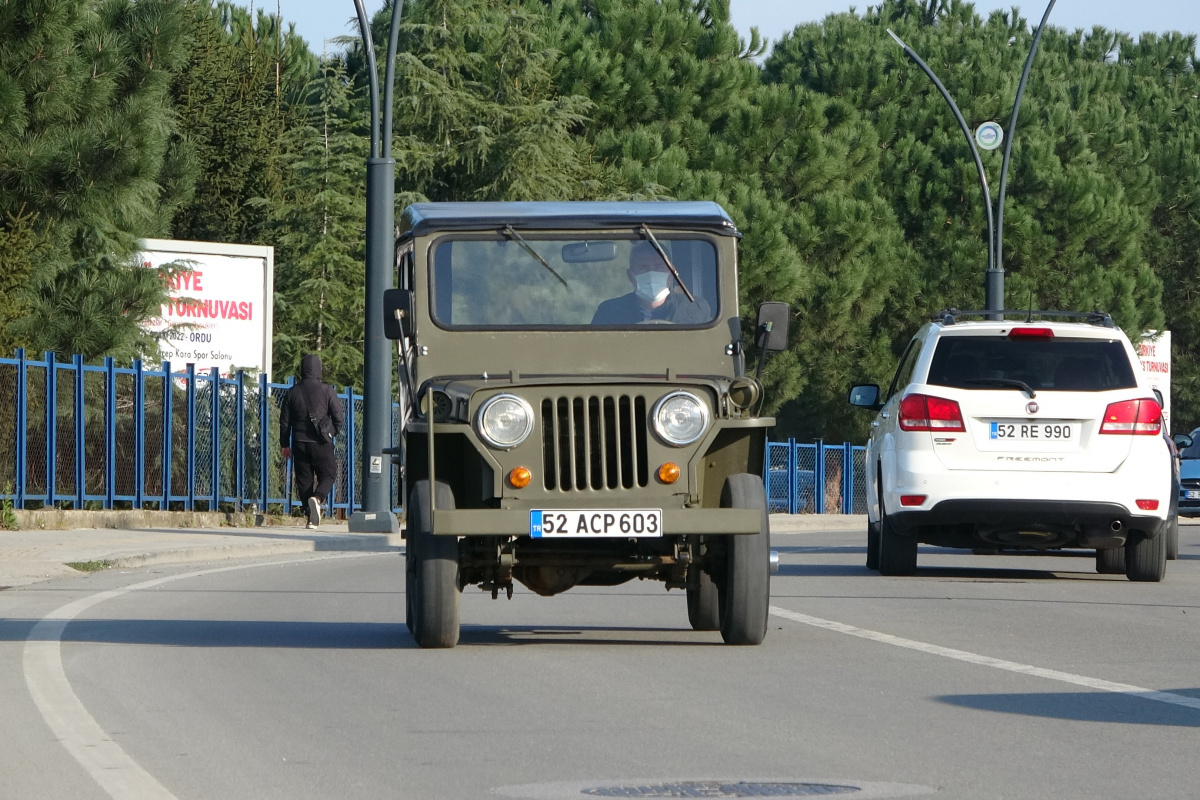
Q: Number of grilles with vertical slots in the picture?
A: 1